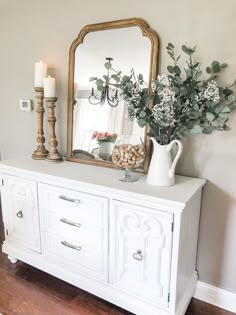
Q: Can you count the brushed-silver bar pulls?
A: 3